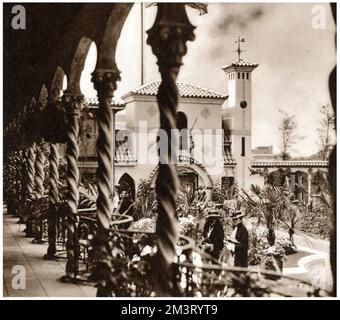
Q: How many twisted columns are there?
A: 6